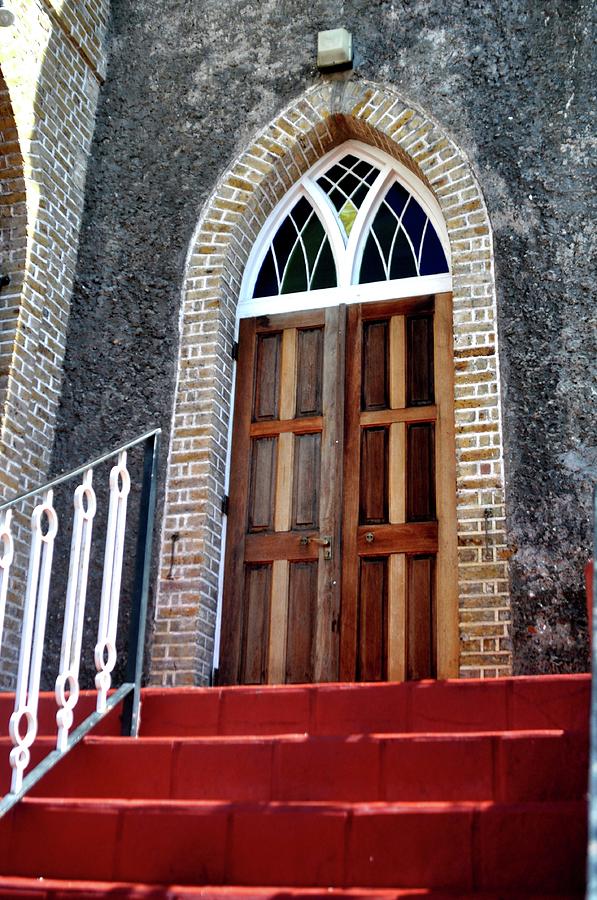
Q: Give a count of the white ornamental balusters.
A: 4